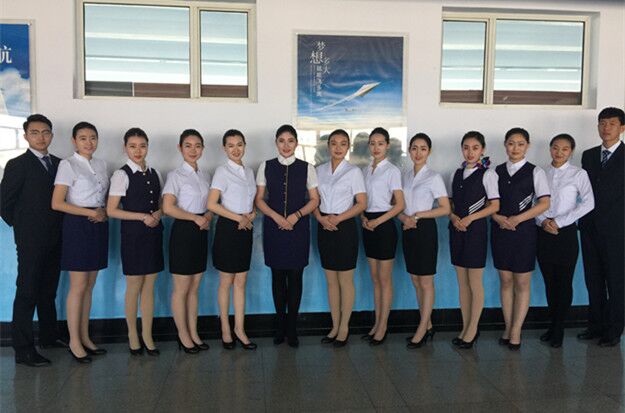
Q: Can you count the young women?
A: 11